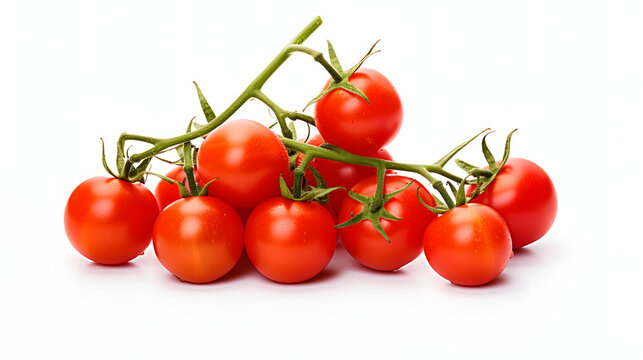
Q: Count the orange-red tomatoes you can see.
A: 10